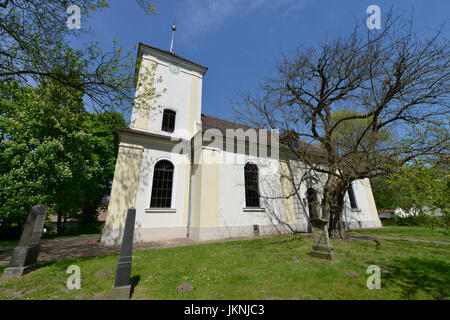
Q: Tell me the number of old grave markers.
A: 3